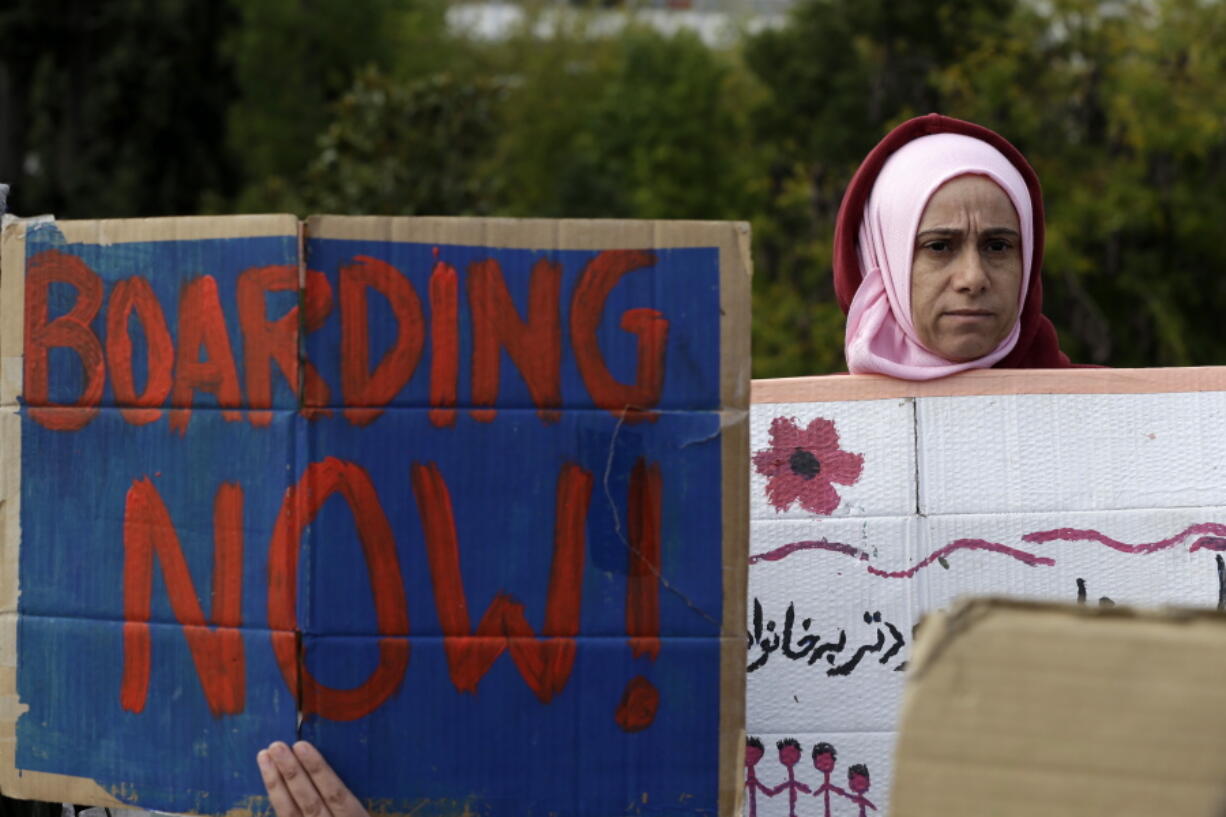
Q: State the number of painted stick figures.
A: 4